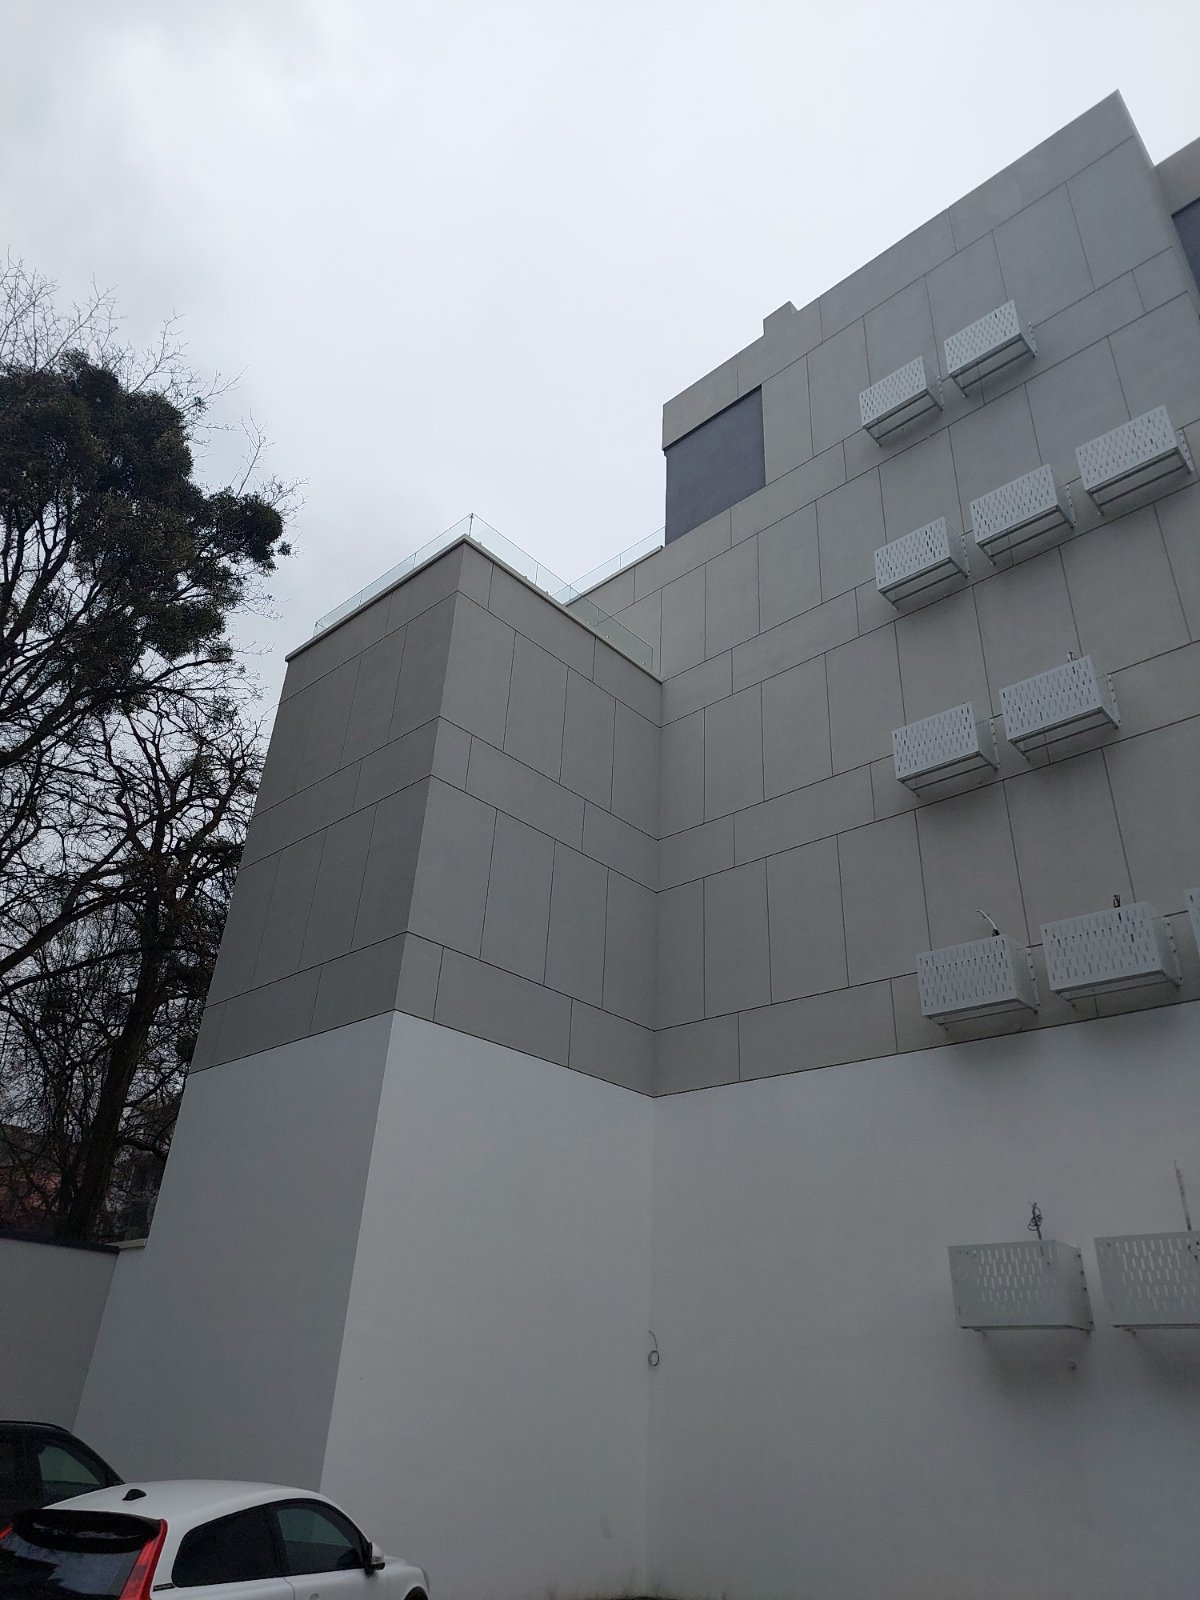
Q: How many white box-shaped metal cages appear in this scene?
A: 12